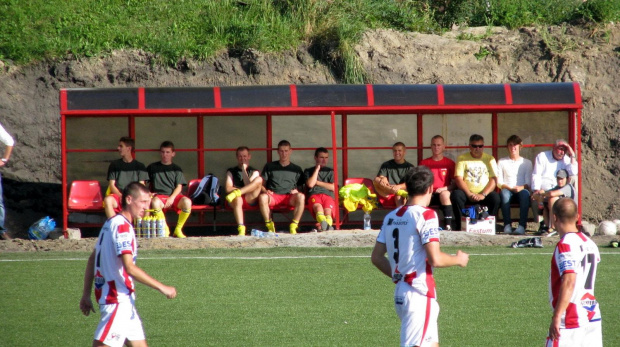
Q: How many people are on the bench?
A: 11